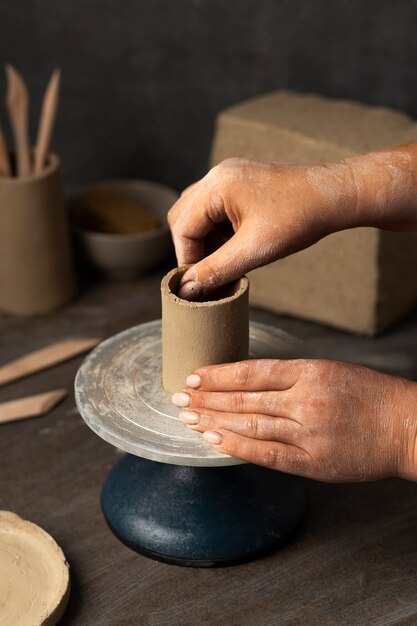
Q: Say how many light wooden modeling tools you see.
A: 5